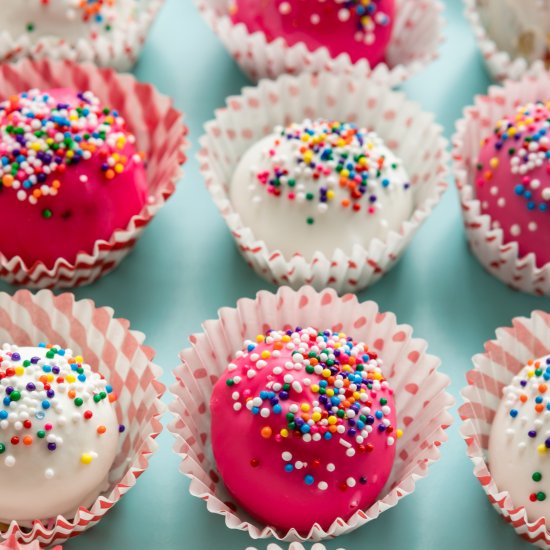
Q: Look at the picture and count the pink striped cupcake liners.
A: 3